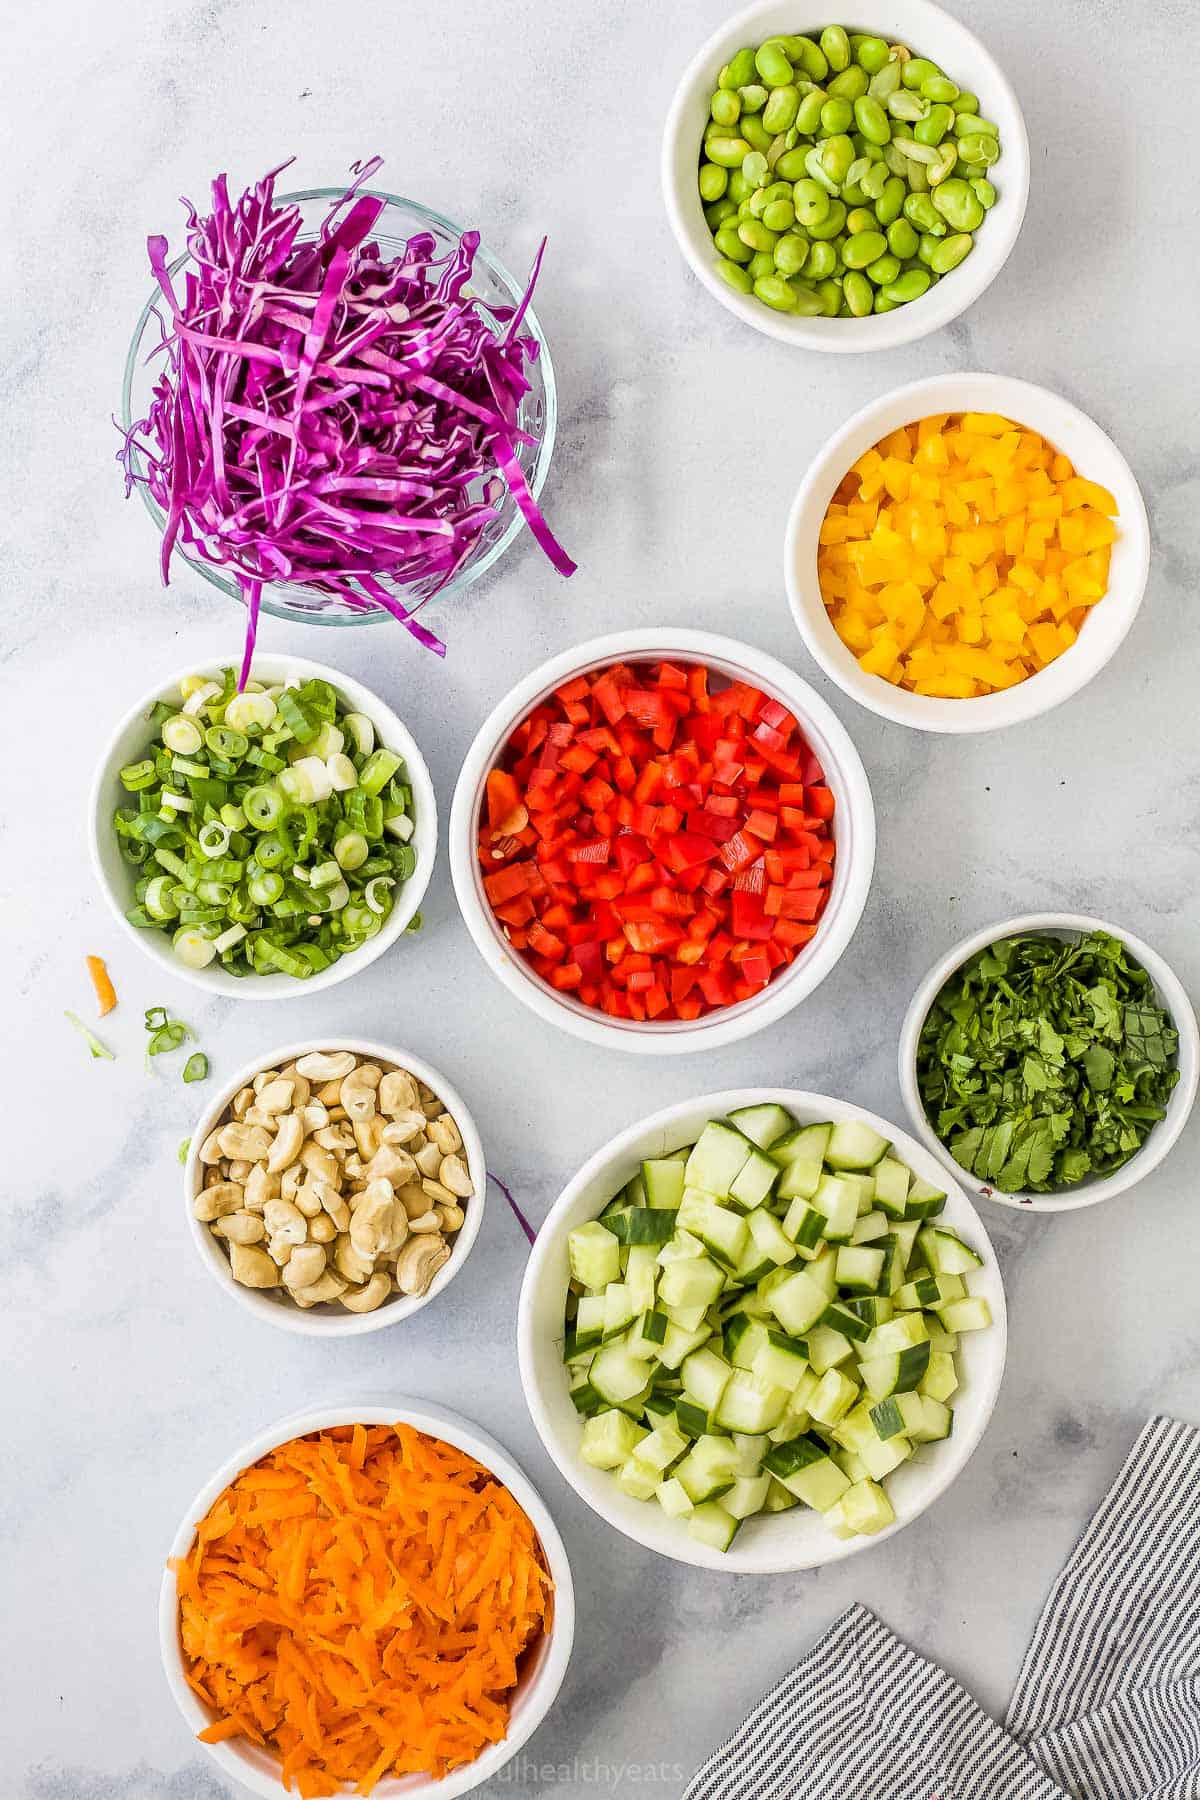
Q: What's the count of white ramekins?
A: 8